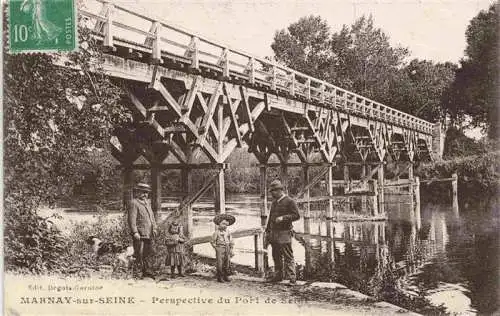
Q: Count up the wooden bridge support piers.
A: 4